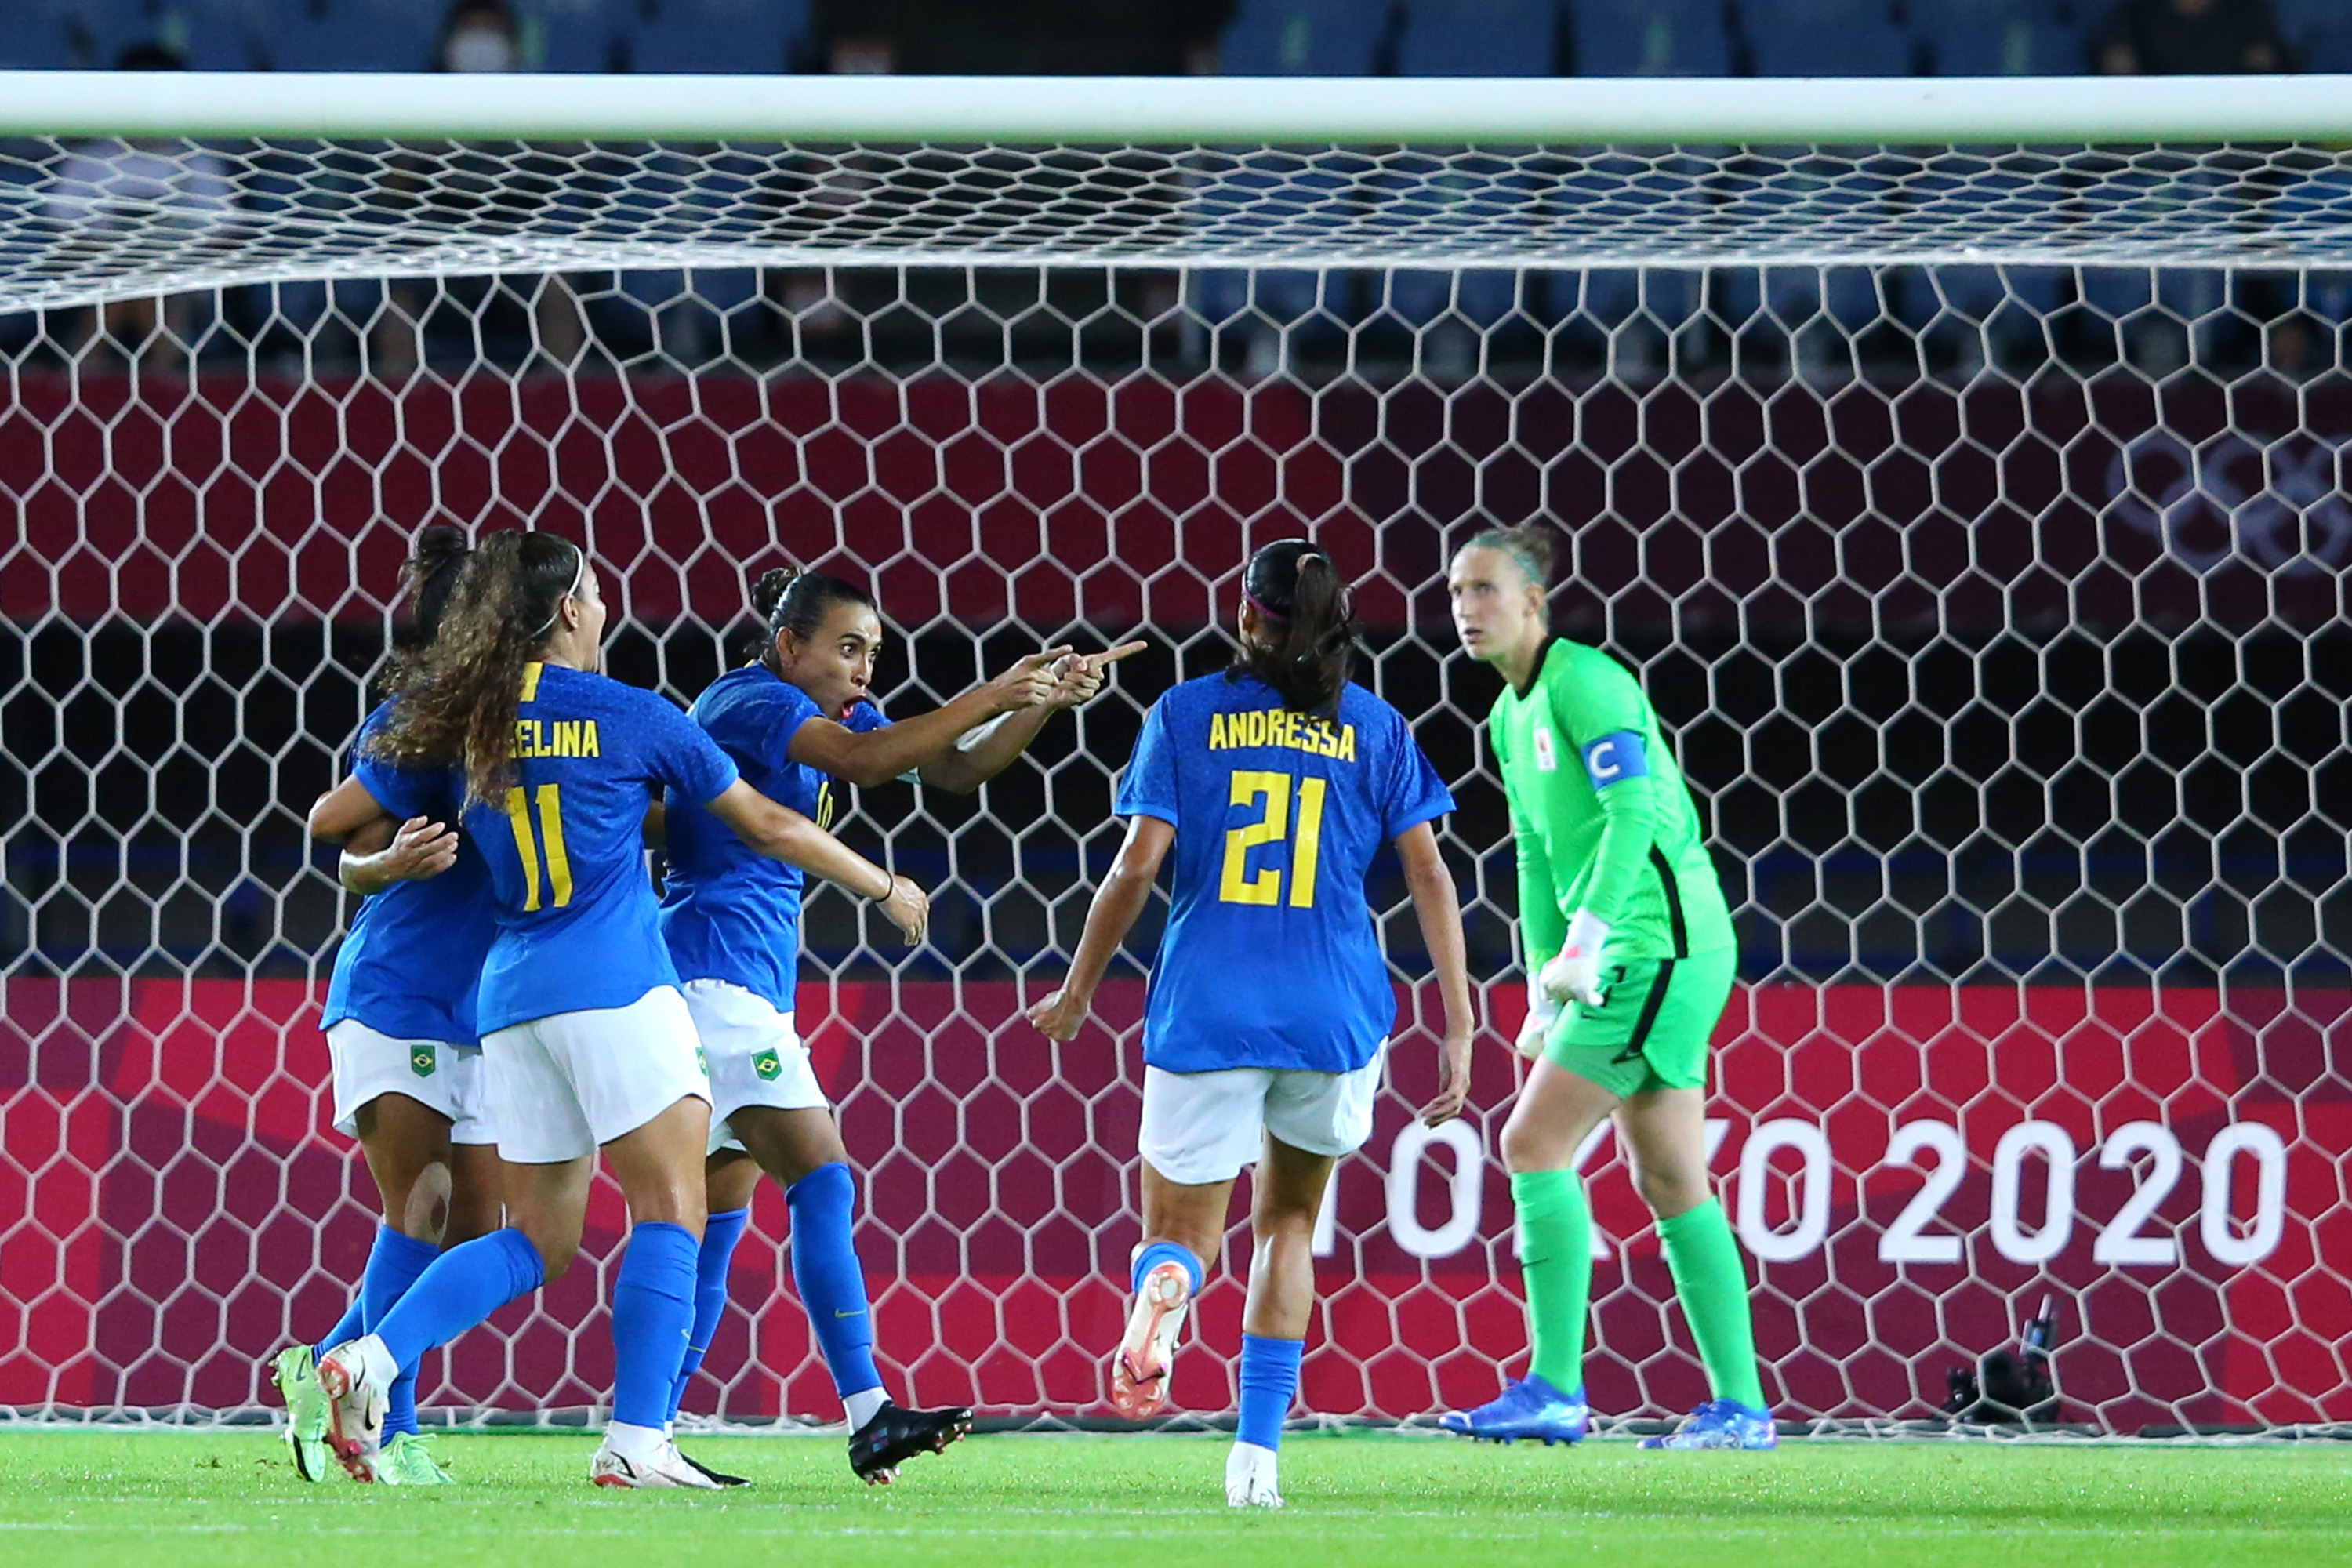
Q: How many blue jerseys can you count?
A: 4